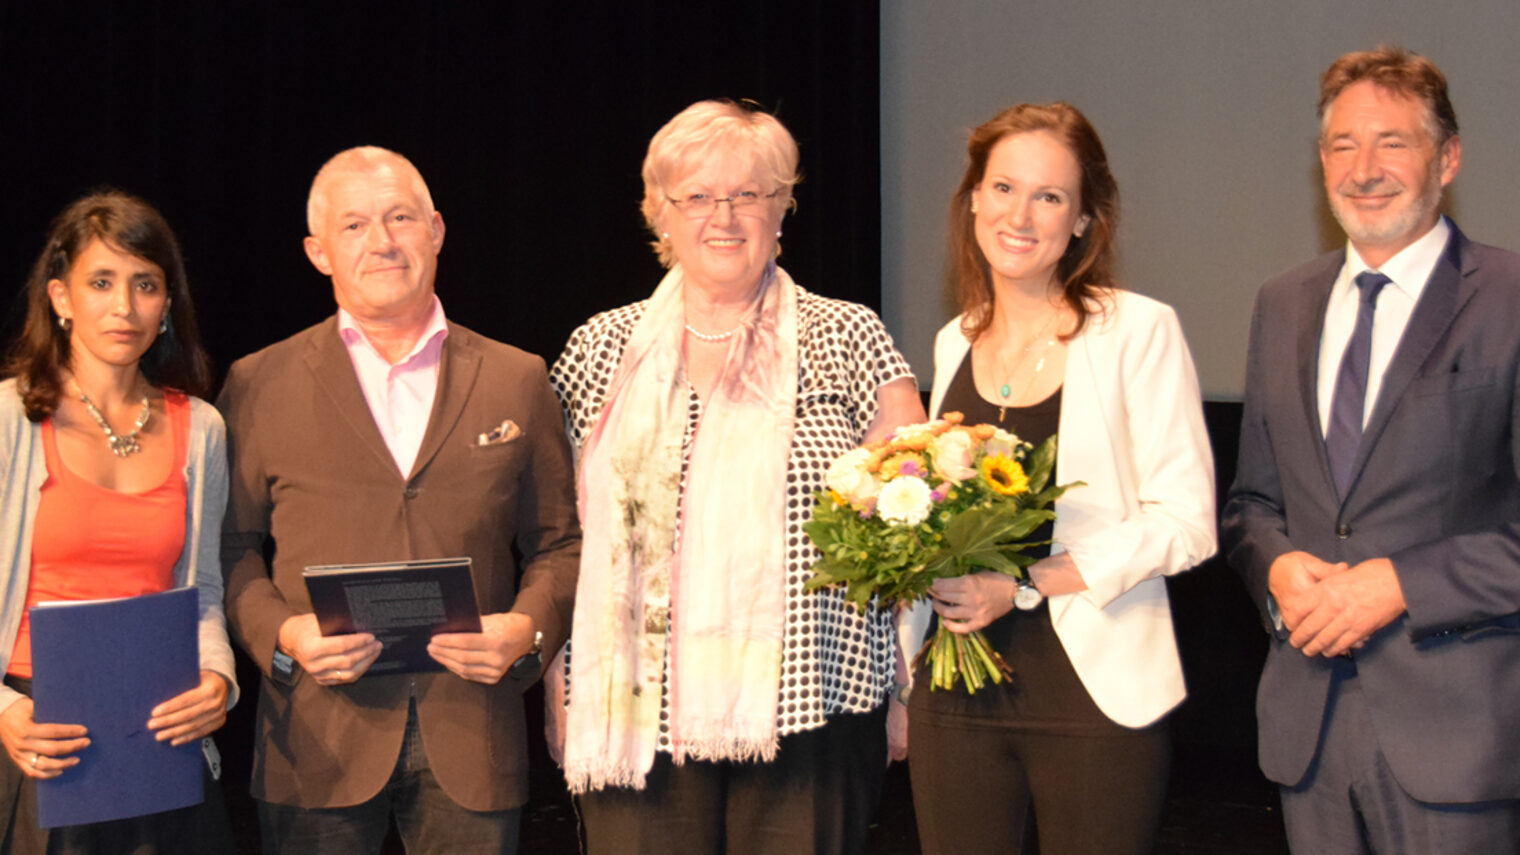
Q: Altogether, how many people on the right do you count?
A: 2